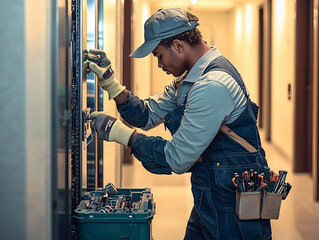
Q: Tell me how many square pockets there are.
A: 2